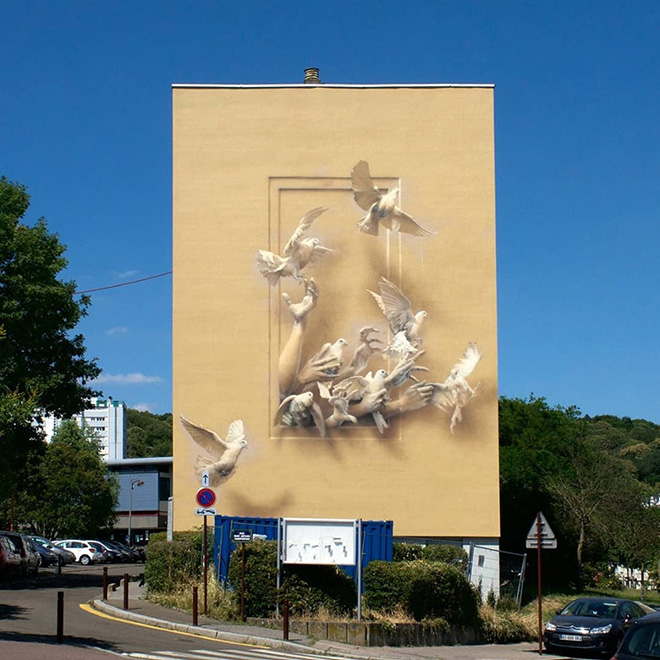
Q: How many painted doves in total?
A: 8